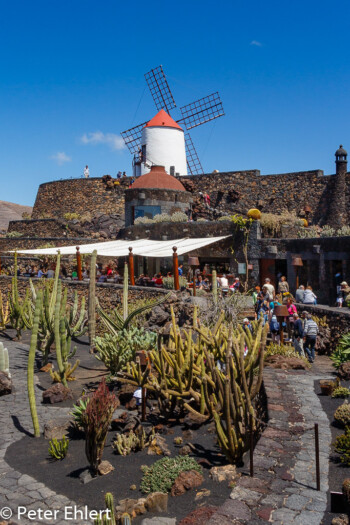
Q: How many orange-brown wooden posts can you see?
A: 3